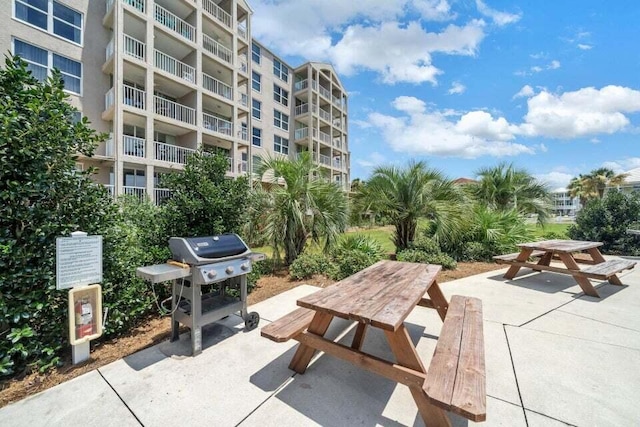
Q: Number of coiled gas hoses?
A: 1